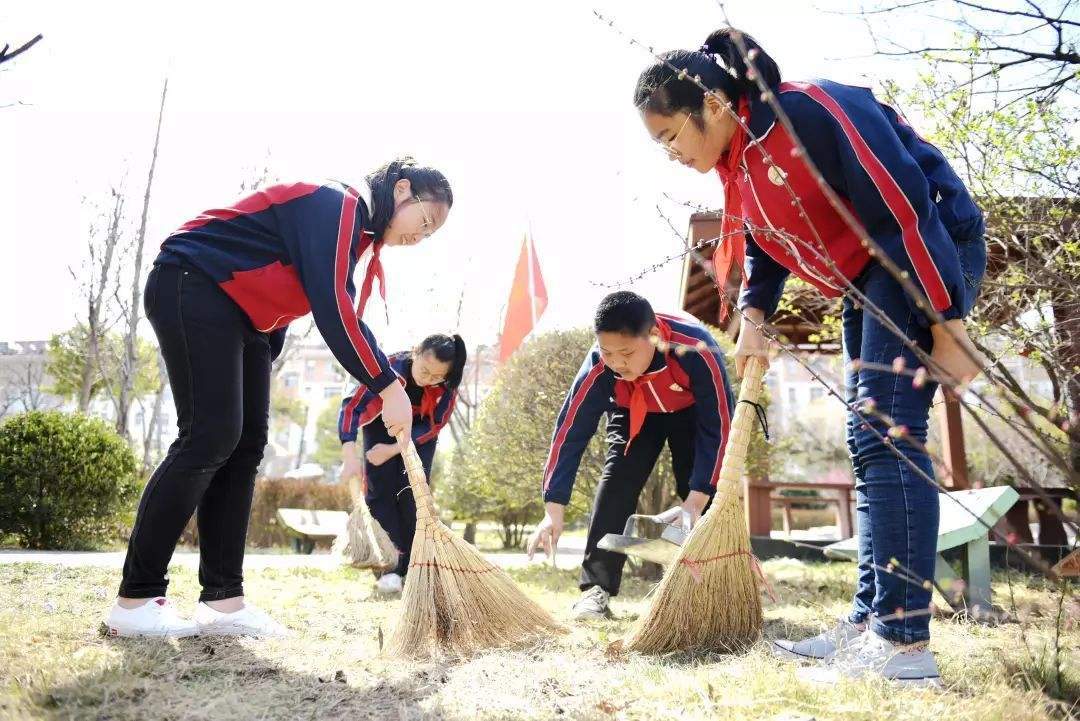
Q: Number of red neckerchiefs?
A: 4